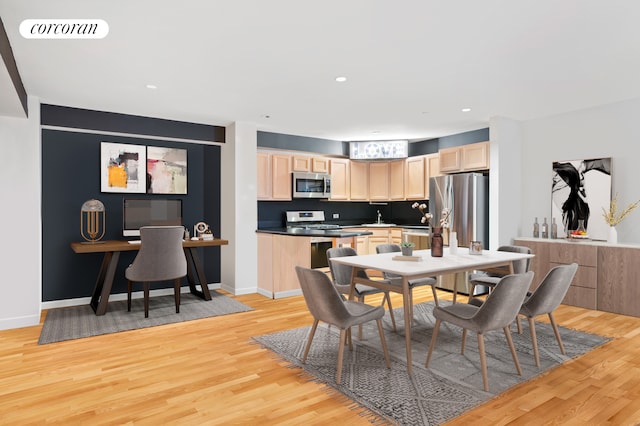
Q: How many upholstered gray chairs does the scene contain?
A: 7